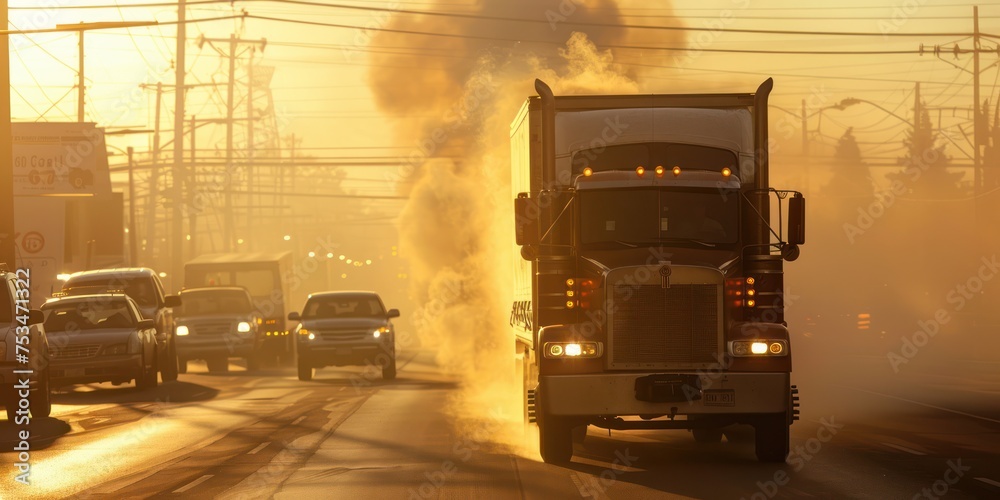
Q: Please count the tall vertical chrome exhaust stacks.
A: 2